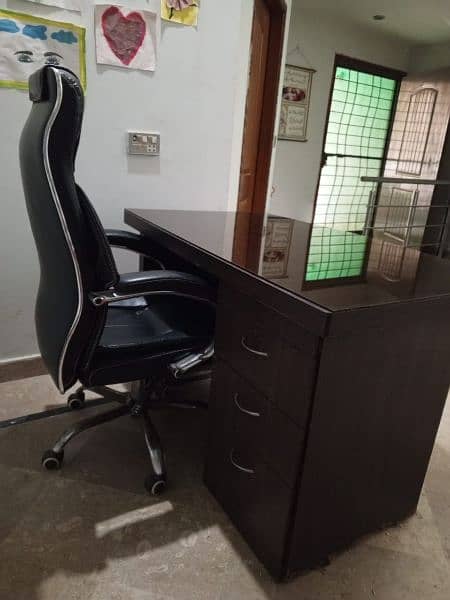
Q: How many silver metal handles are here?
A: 3